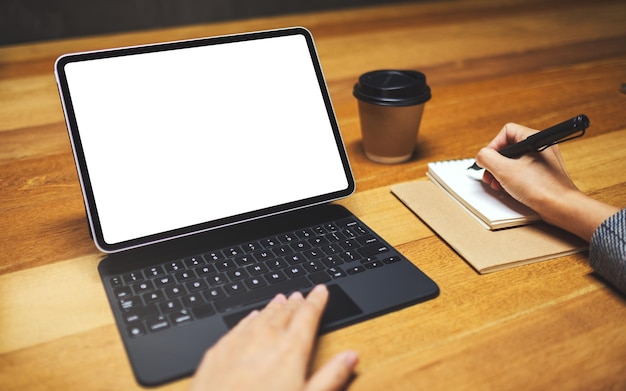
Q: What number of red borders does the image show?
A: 0